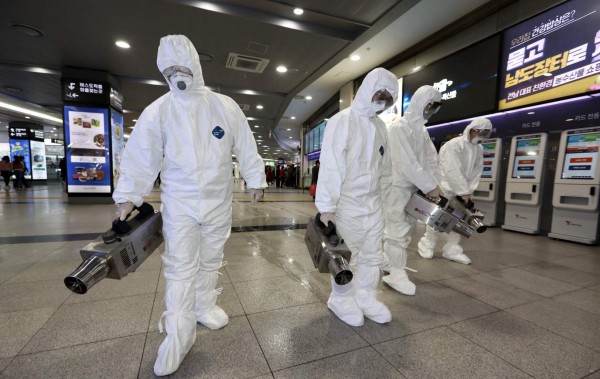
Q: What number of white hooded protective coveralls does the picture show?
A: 4